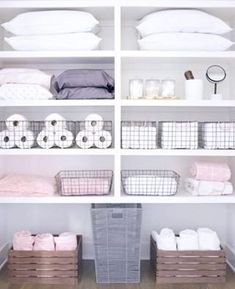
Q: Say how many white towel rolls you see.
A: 3